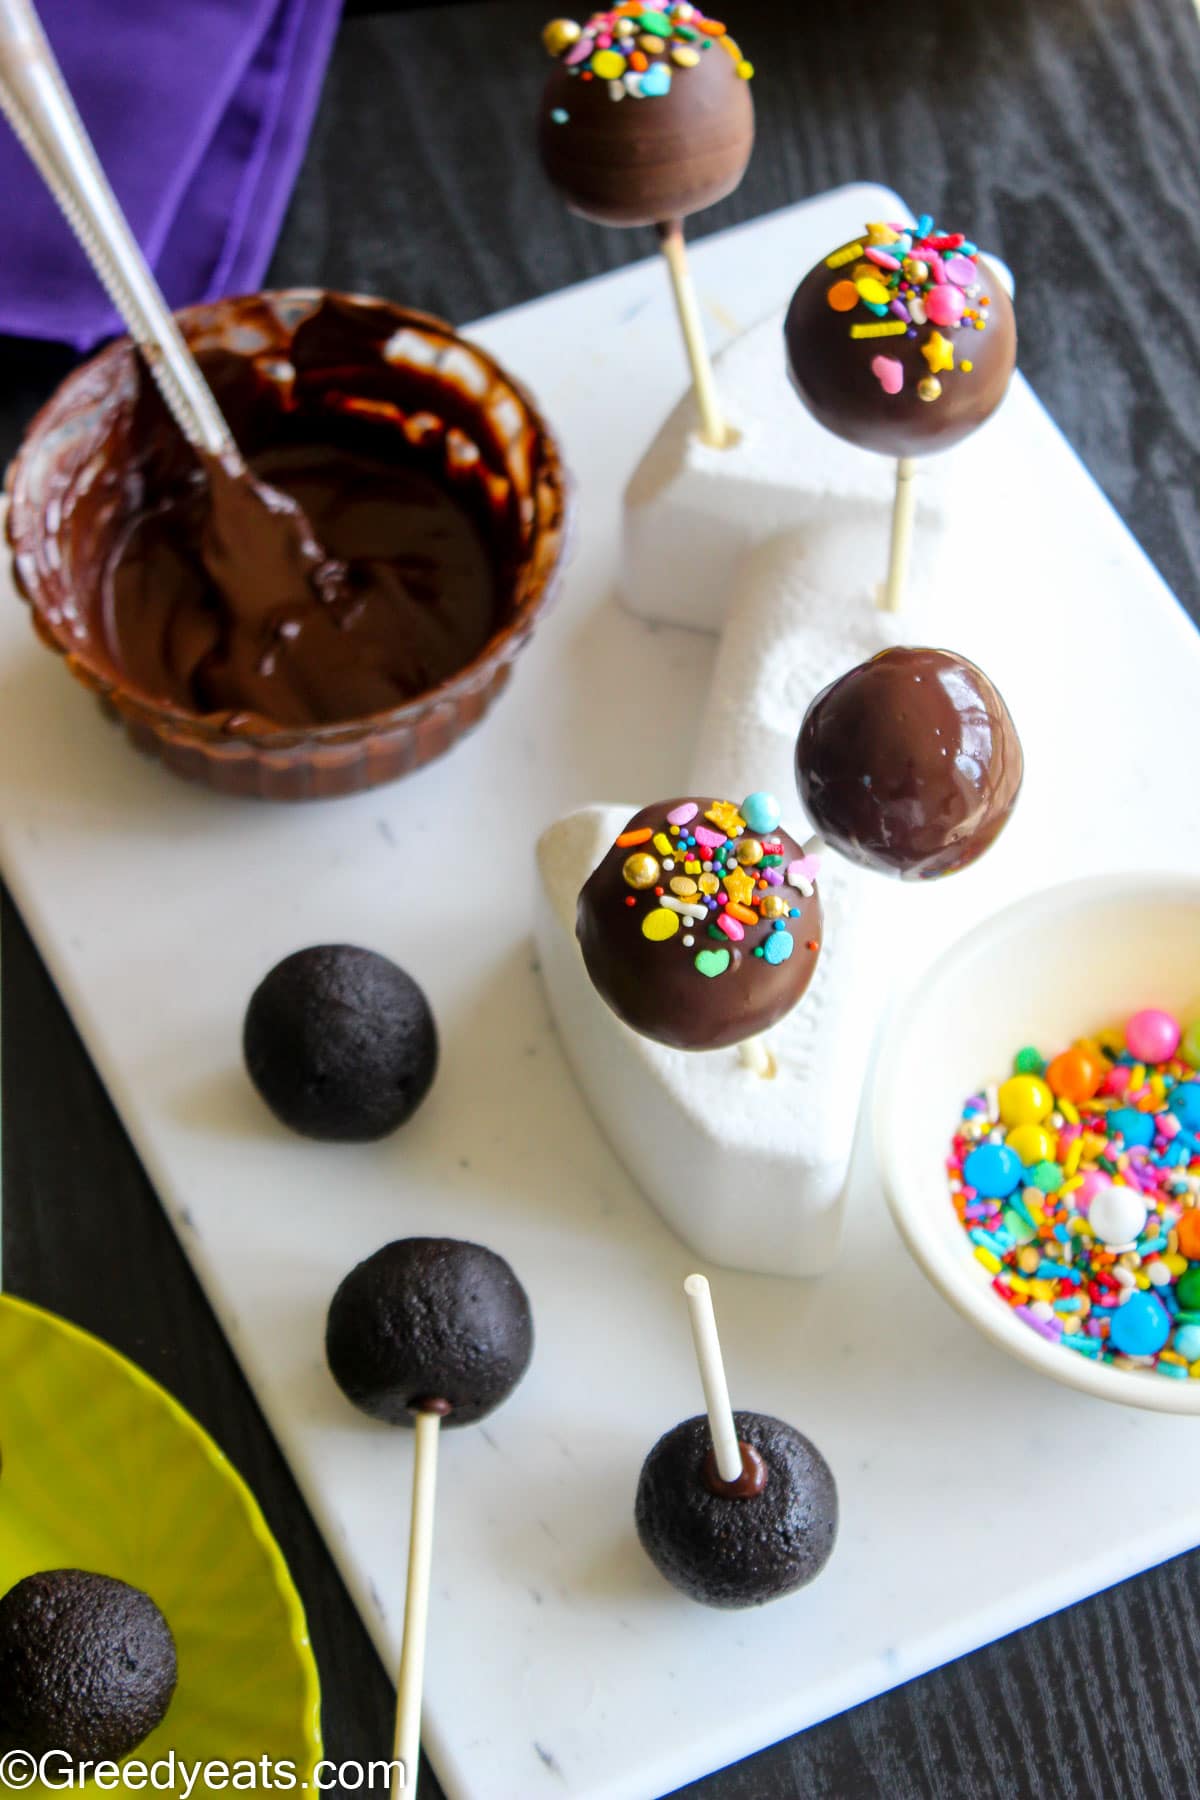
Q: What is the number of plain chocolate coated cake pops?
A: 1